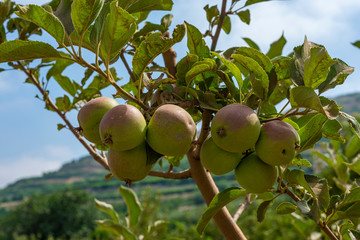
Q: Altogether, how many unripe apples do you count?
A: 8